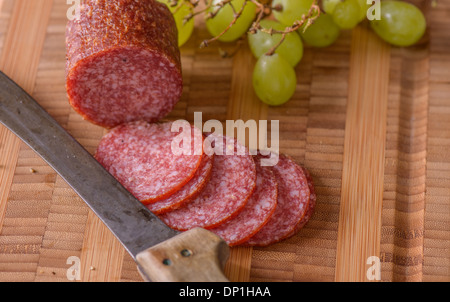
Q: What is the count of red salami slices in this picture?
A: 6